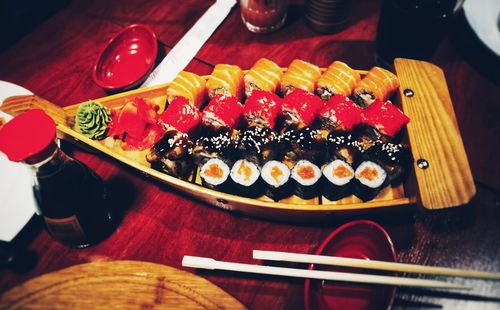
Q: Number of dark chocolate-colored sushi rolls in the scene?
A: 6